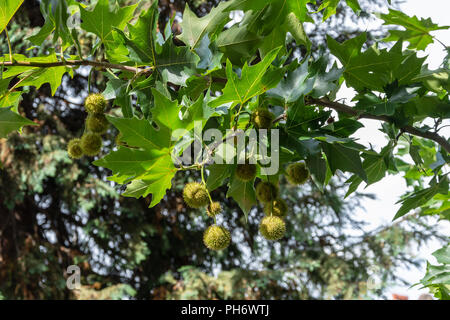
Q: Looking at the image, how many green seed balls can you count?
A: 13